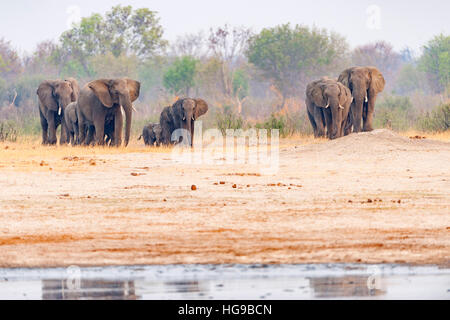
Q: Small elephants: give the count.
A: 2